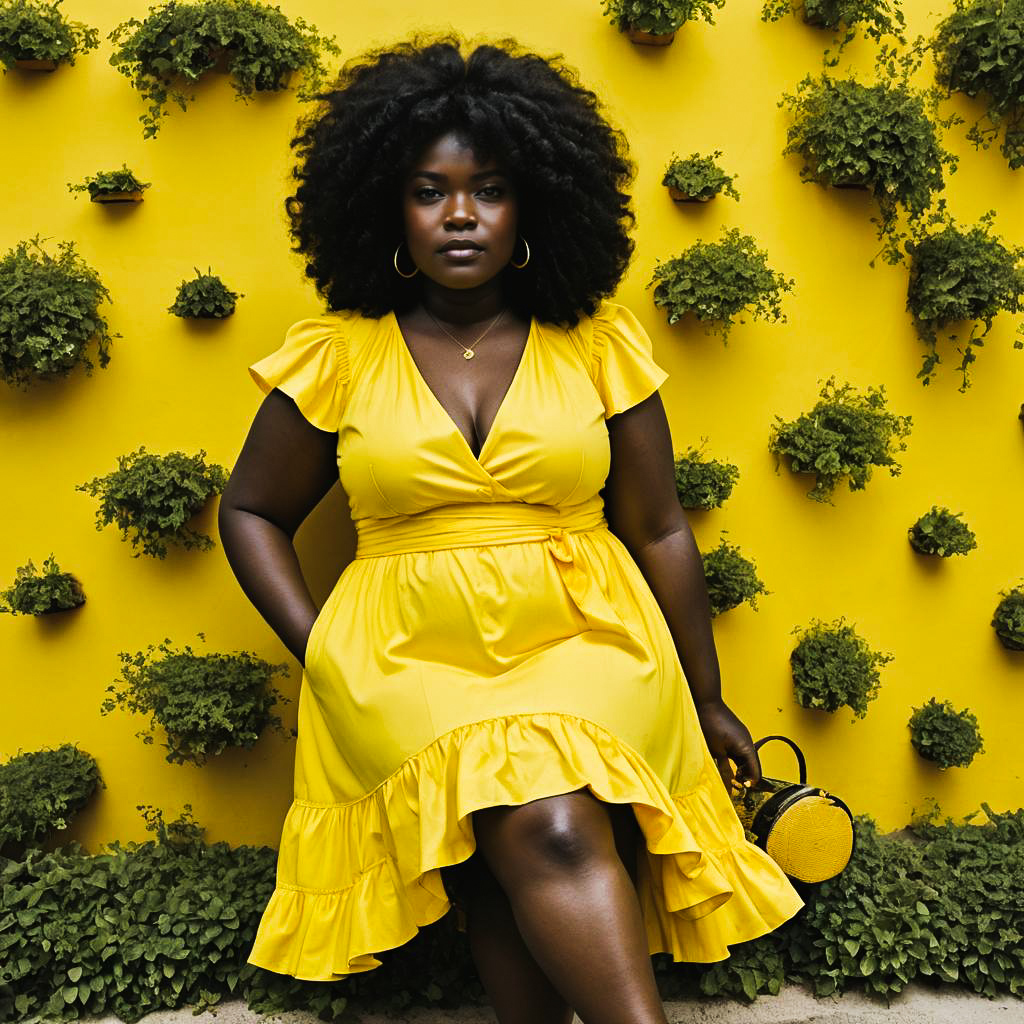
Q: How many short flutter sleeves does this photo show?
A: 2